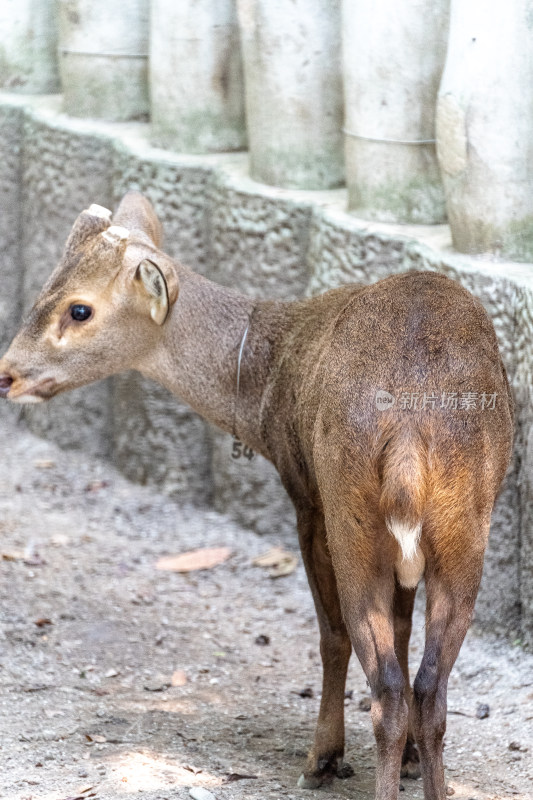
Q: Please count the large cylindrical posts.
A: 6